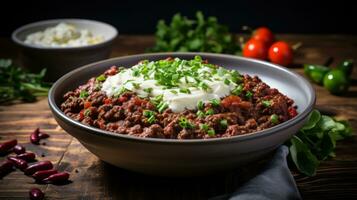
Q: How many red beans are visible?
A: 11